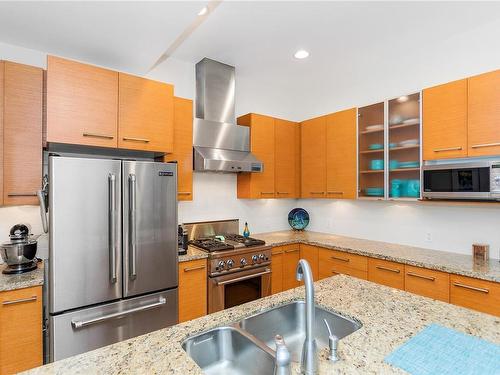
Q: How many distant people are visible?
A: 0